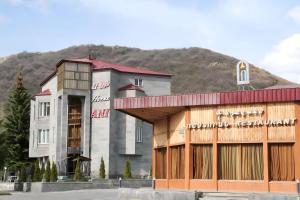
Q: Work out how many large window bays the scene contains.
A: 5